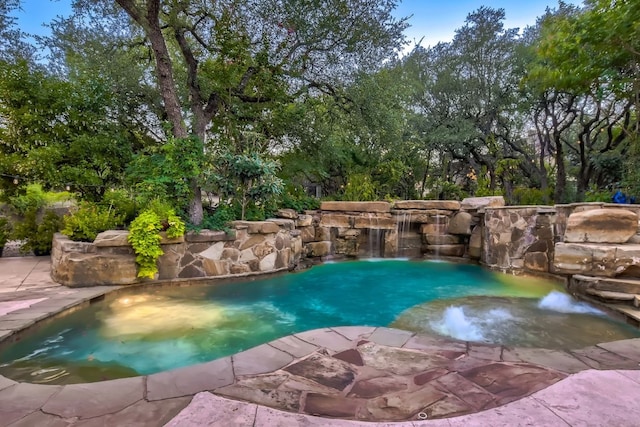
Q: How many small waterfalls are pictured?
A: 4